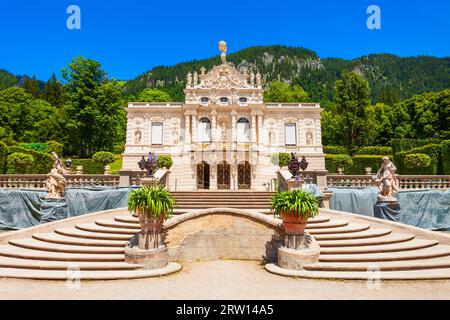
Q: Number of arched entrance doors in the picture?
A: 3